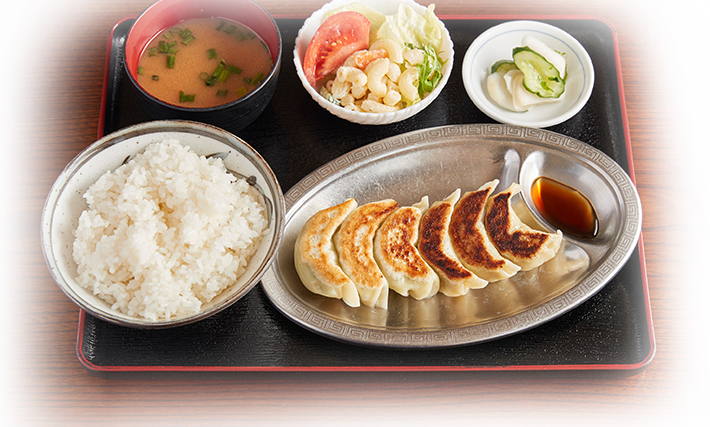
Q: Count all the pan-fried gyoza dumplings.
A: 6